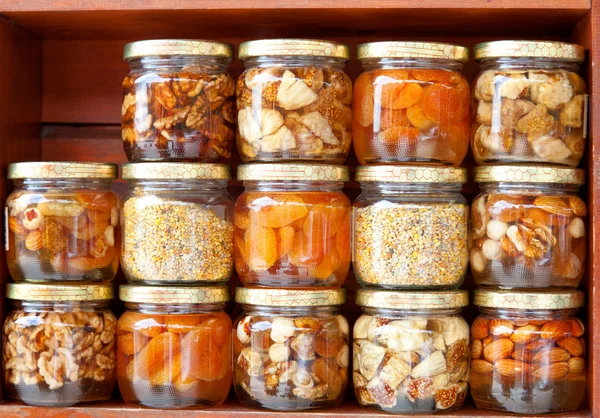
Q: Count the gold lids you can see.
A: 14